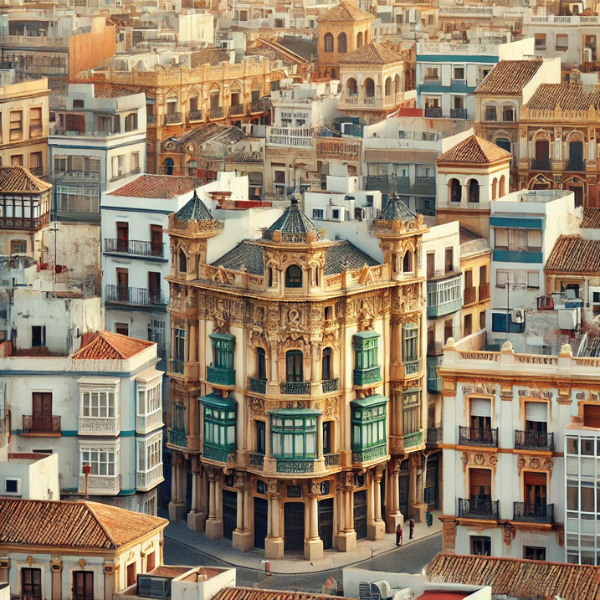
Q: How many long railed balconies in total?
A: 2